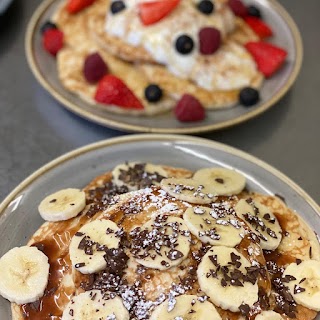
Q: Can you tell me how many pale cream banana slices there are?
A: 14